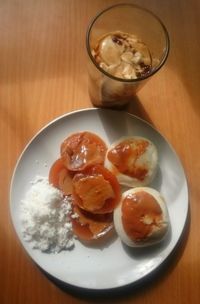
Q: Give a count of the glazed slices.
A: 4